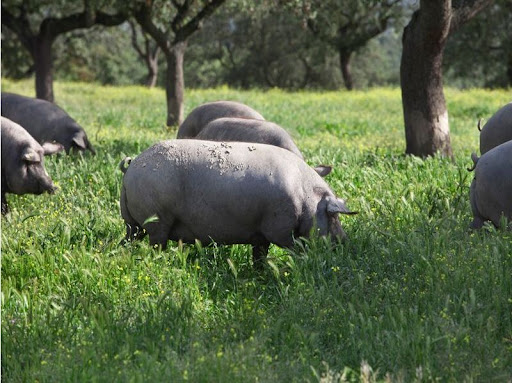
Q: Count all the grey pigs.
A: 7